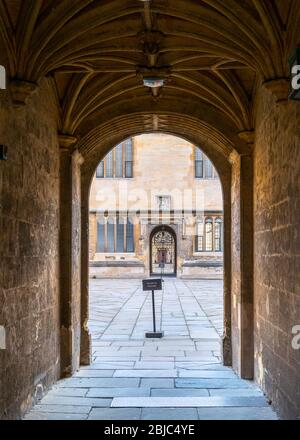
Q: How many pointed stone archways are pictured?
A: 2